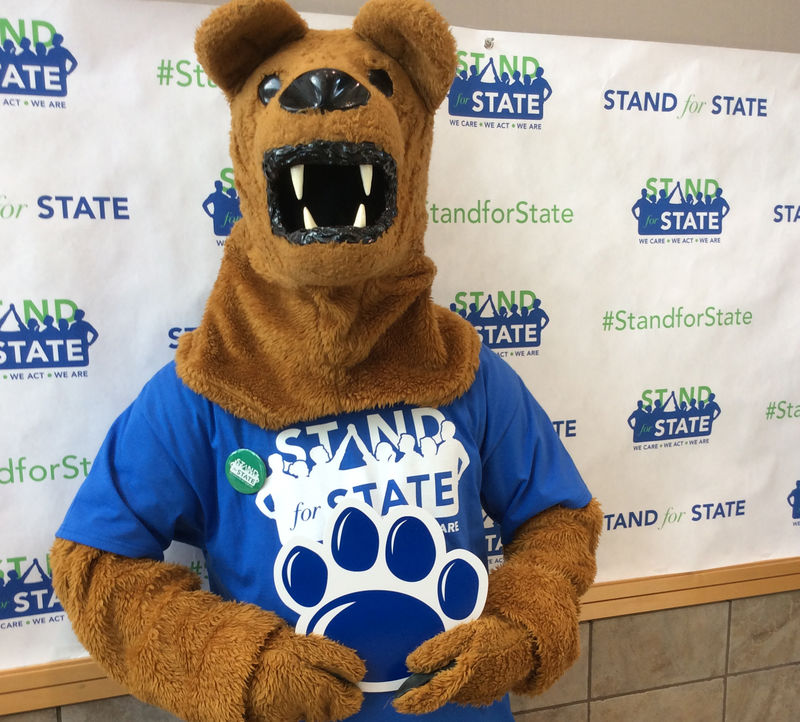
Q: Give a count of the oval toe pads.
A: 4